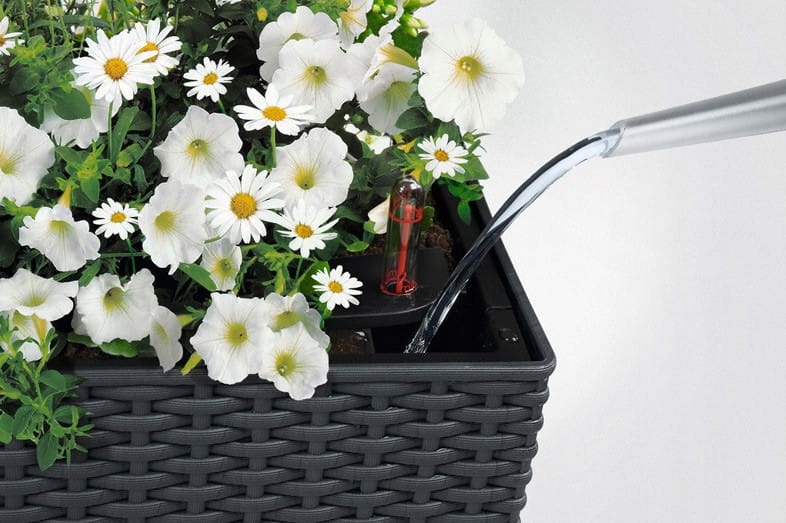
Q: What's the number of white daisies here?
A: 10